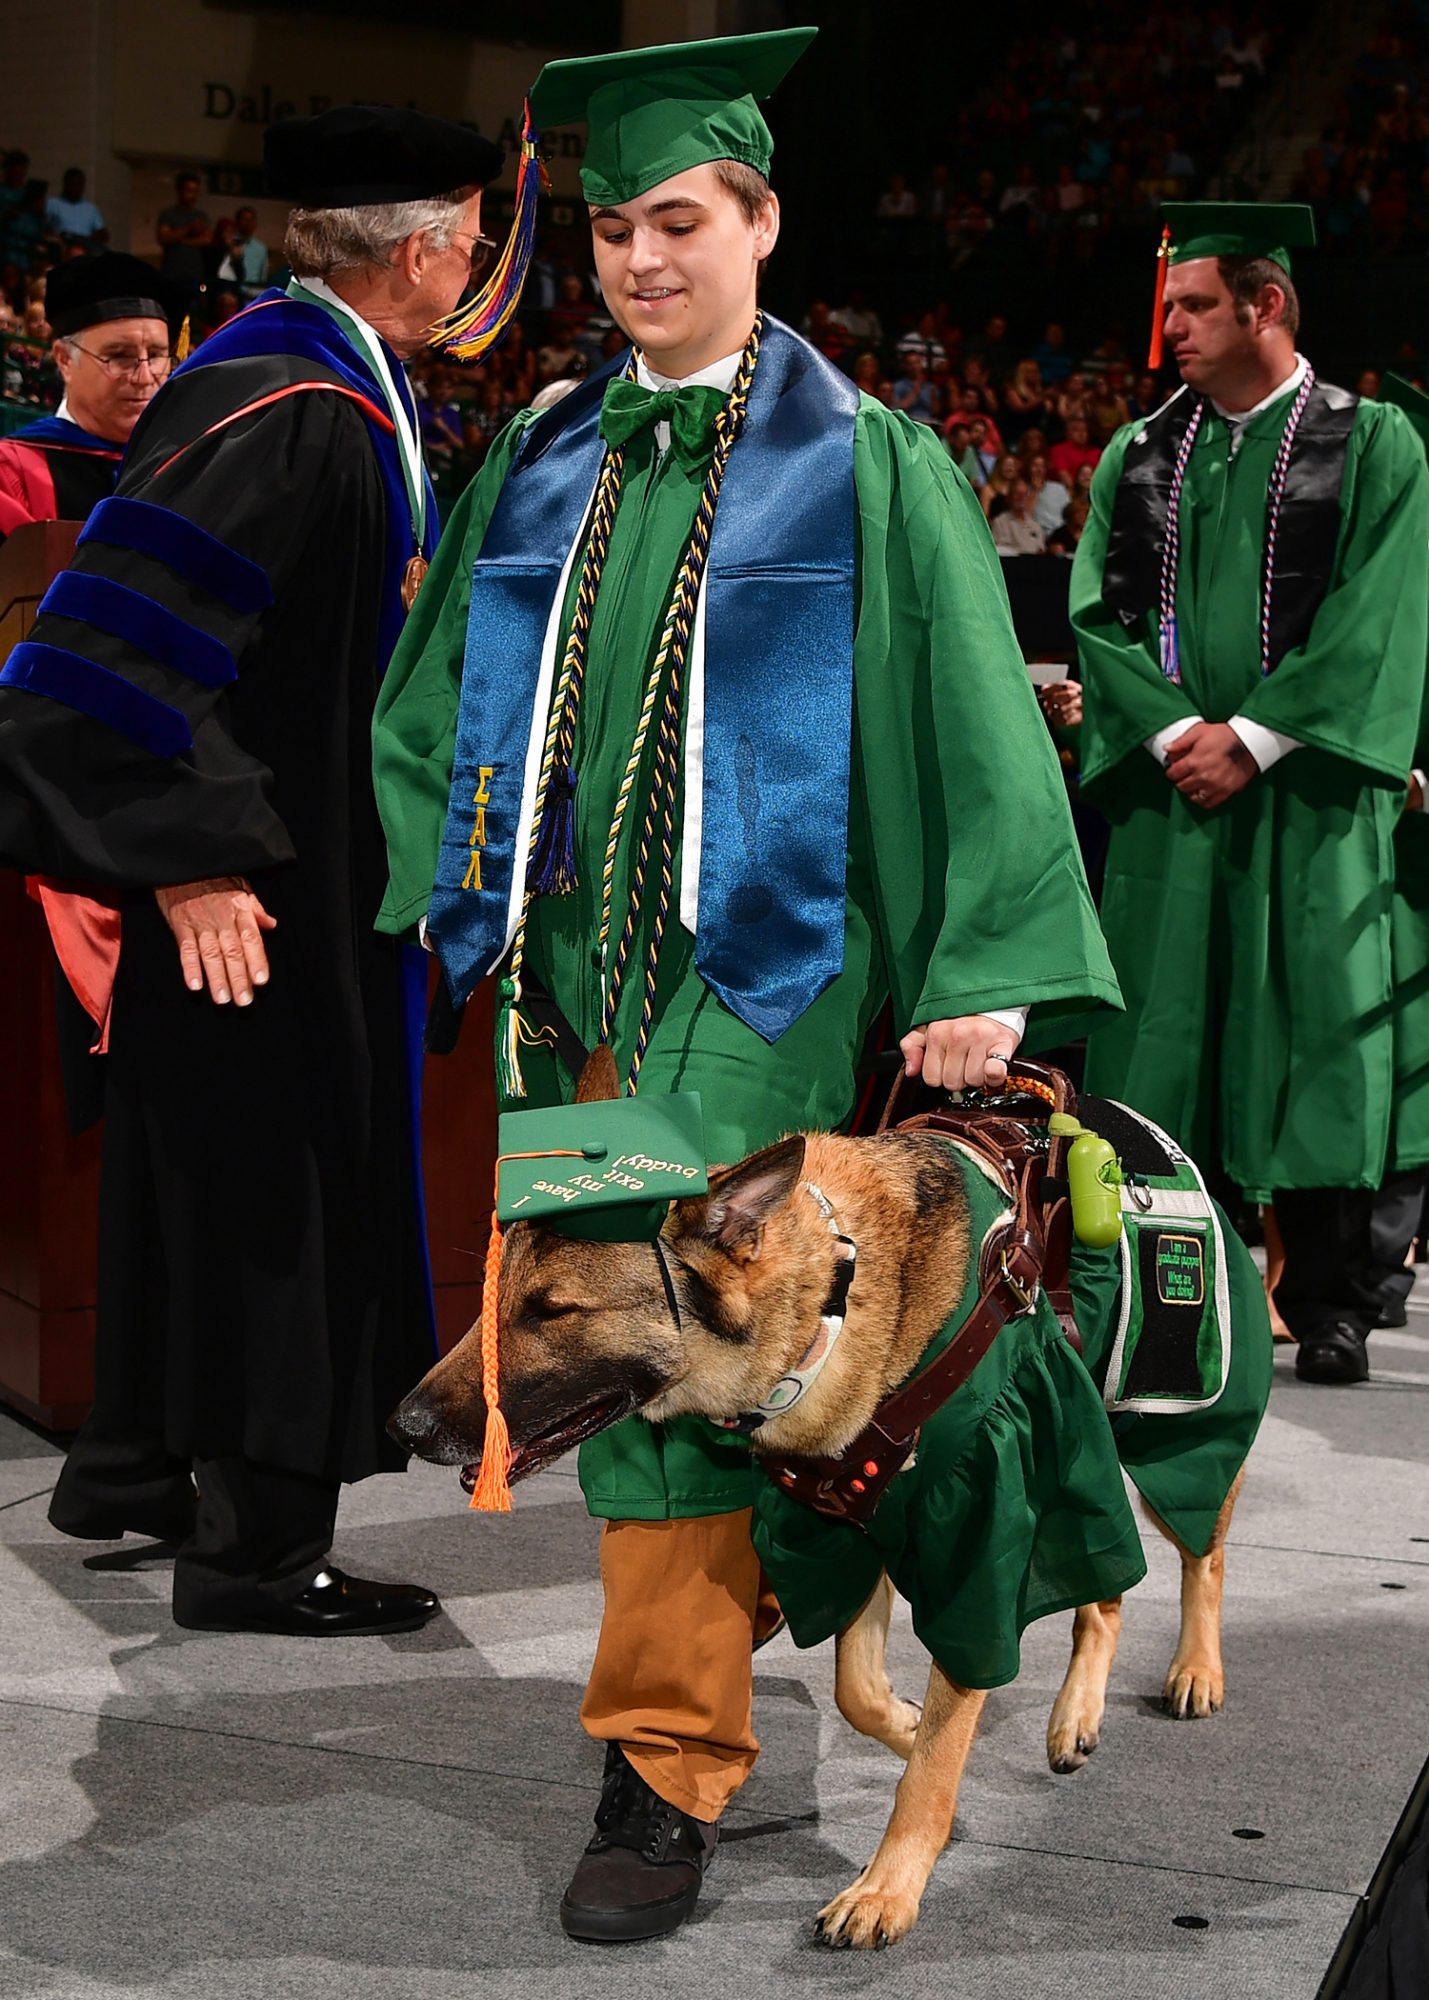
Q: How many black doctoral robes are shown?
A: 1